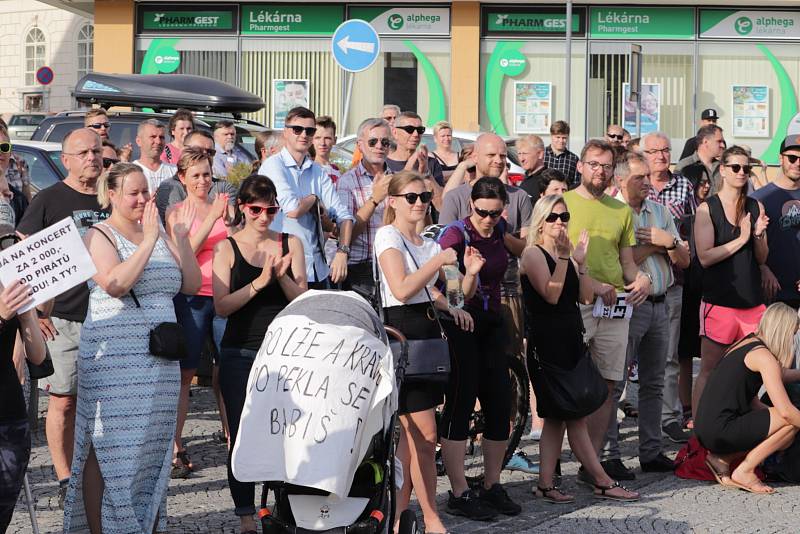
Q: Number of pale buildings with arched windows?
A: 1